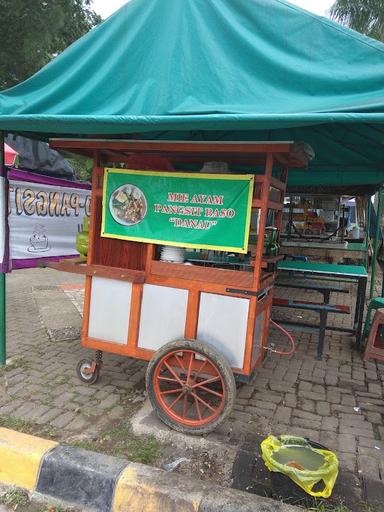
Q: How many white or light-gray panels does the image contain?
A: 3